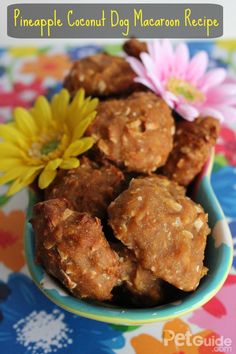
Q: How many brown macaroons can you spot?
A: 8